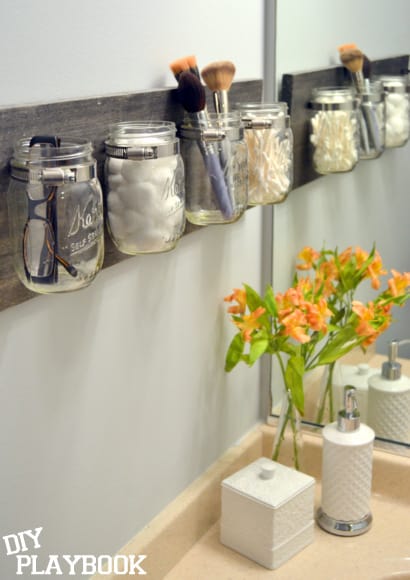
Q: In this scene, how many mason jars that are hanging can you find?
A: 4